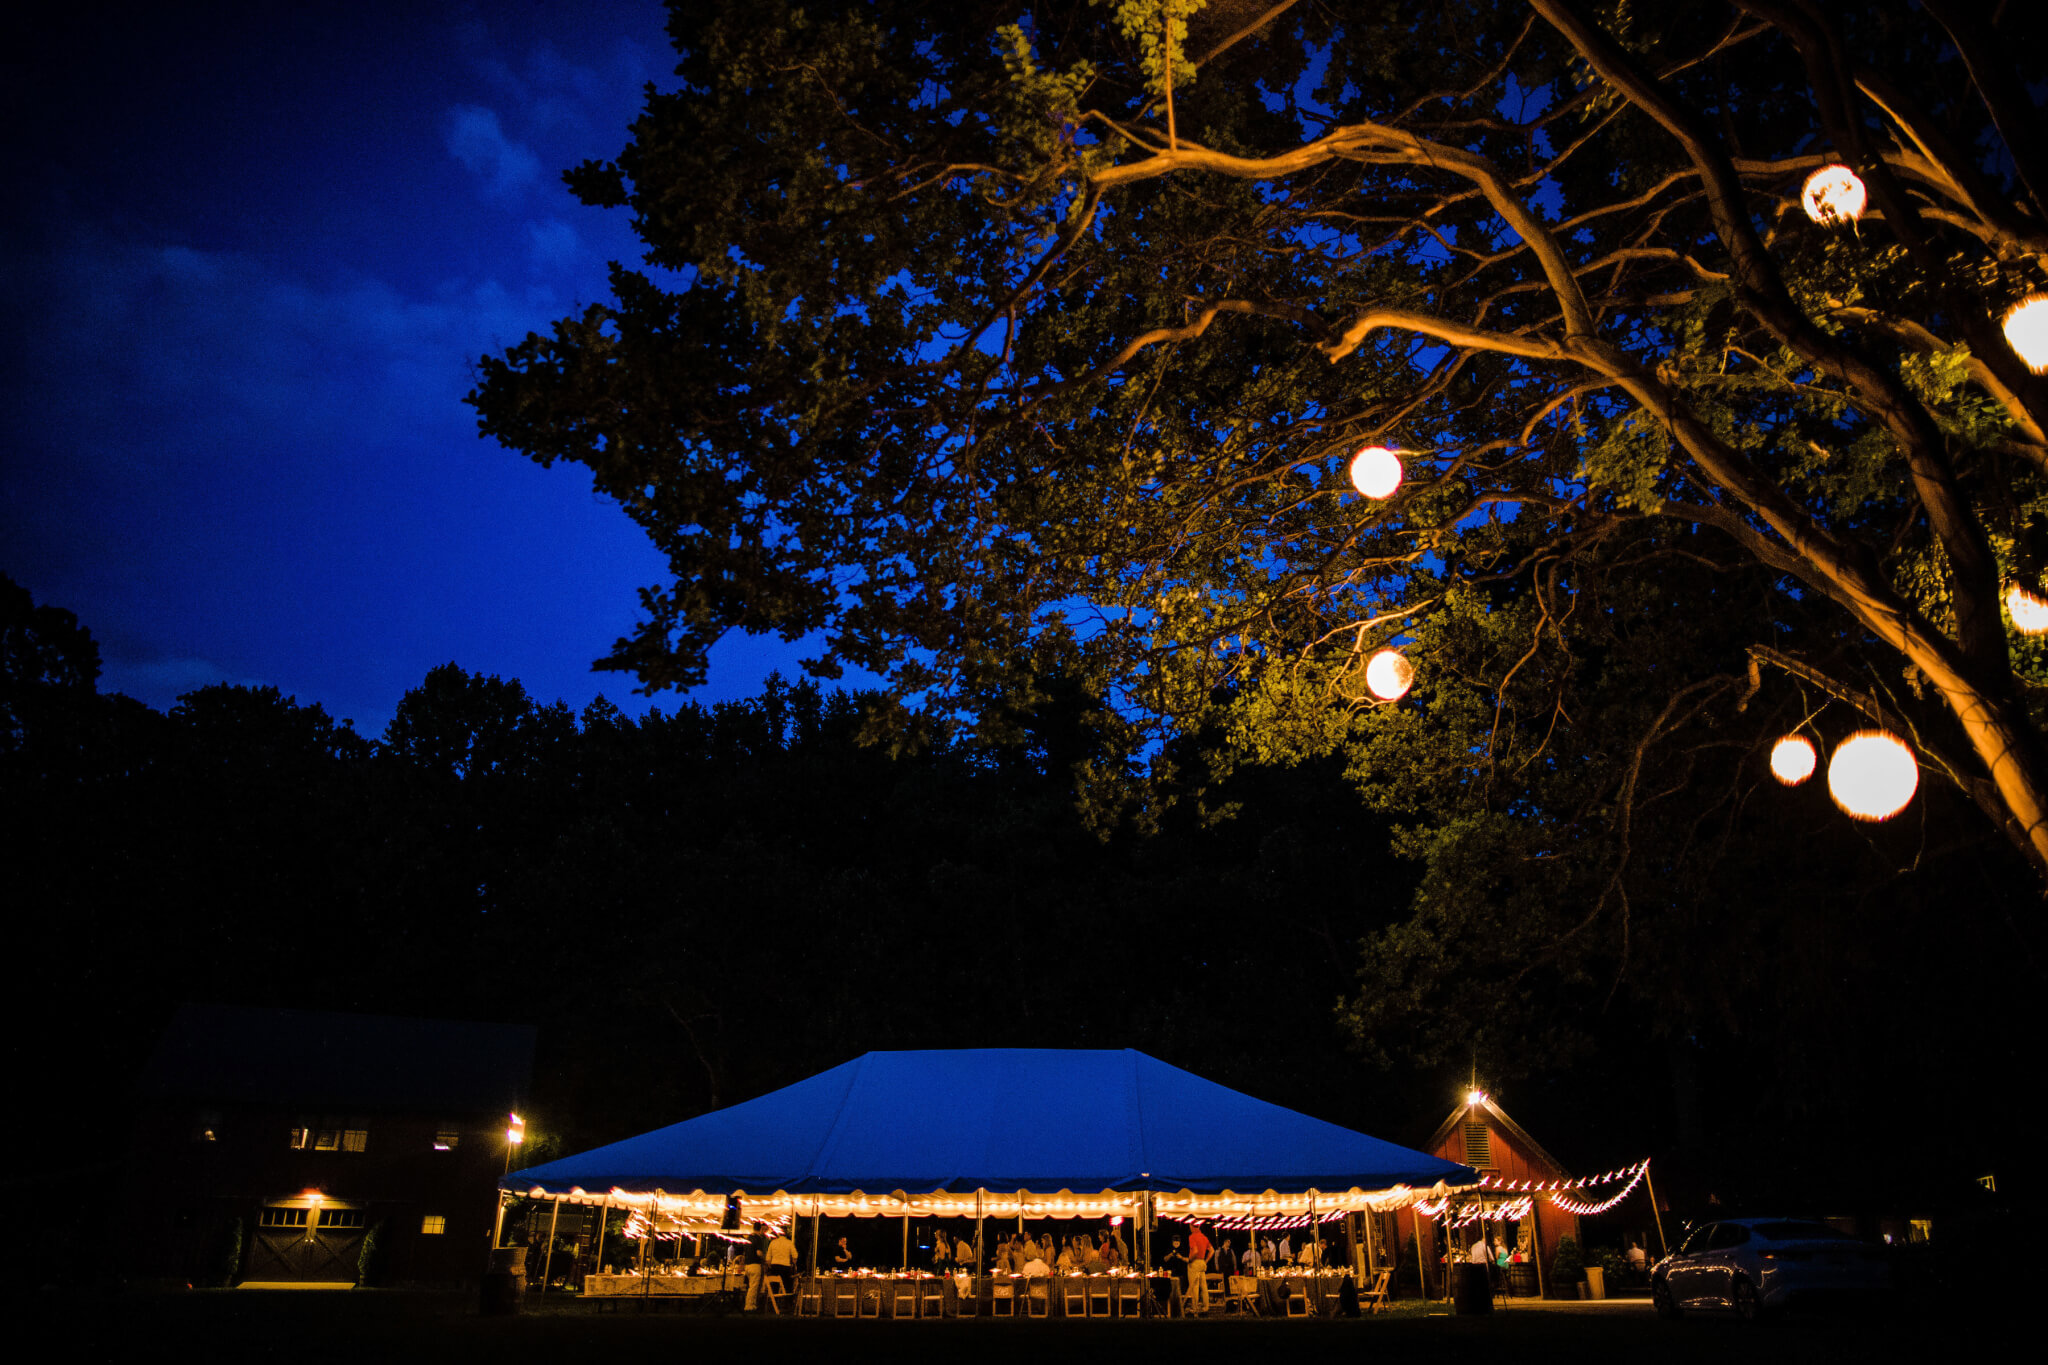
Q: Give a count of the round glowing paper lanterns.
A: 7